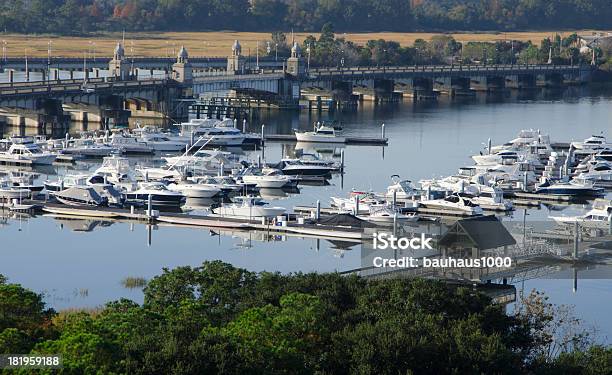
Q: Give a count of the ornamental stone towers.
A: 4